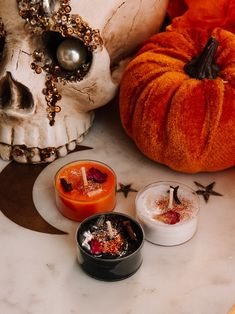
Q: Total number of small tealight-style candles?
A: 3